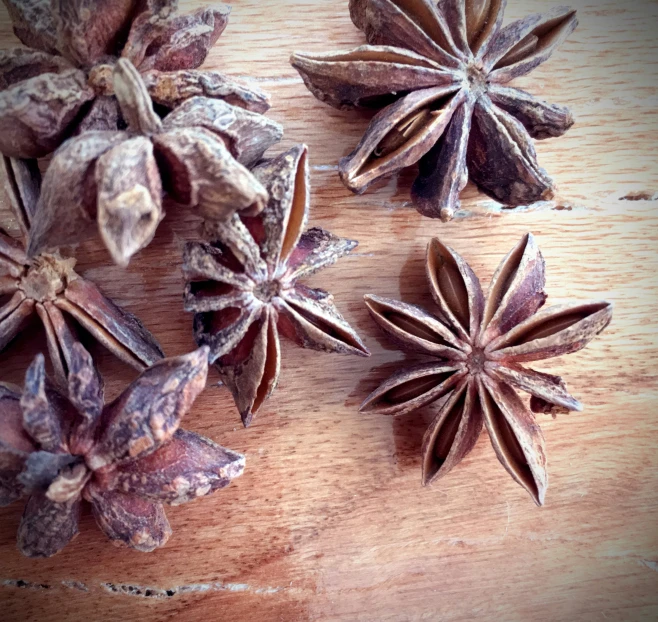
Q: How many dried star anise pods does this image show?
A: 7